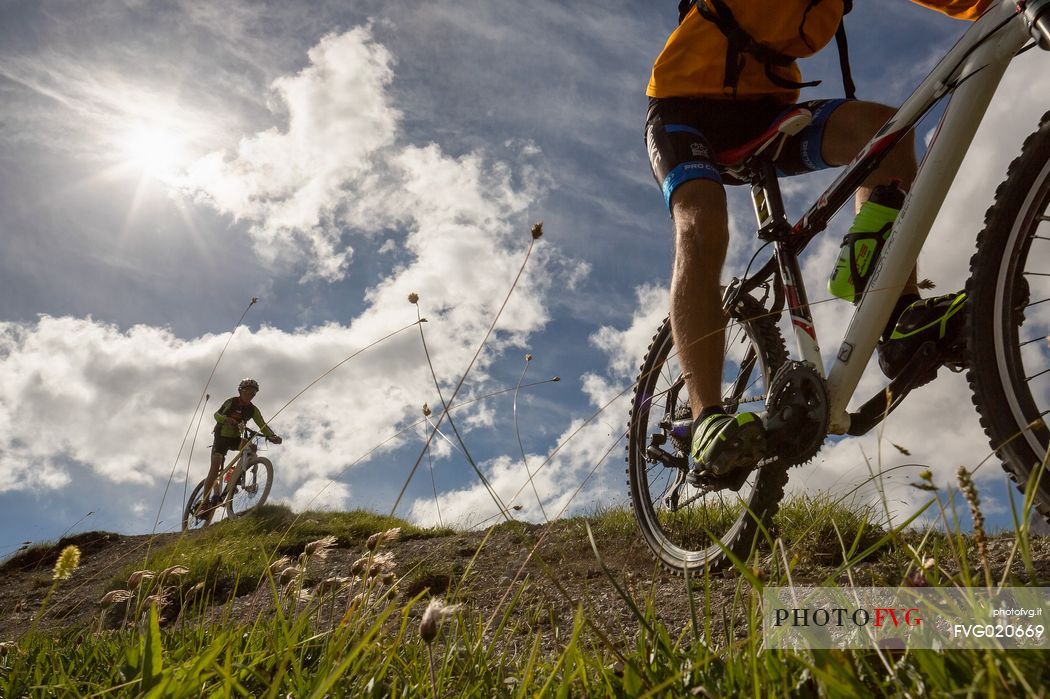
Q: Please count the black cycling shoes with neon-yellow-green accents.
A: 2